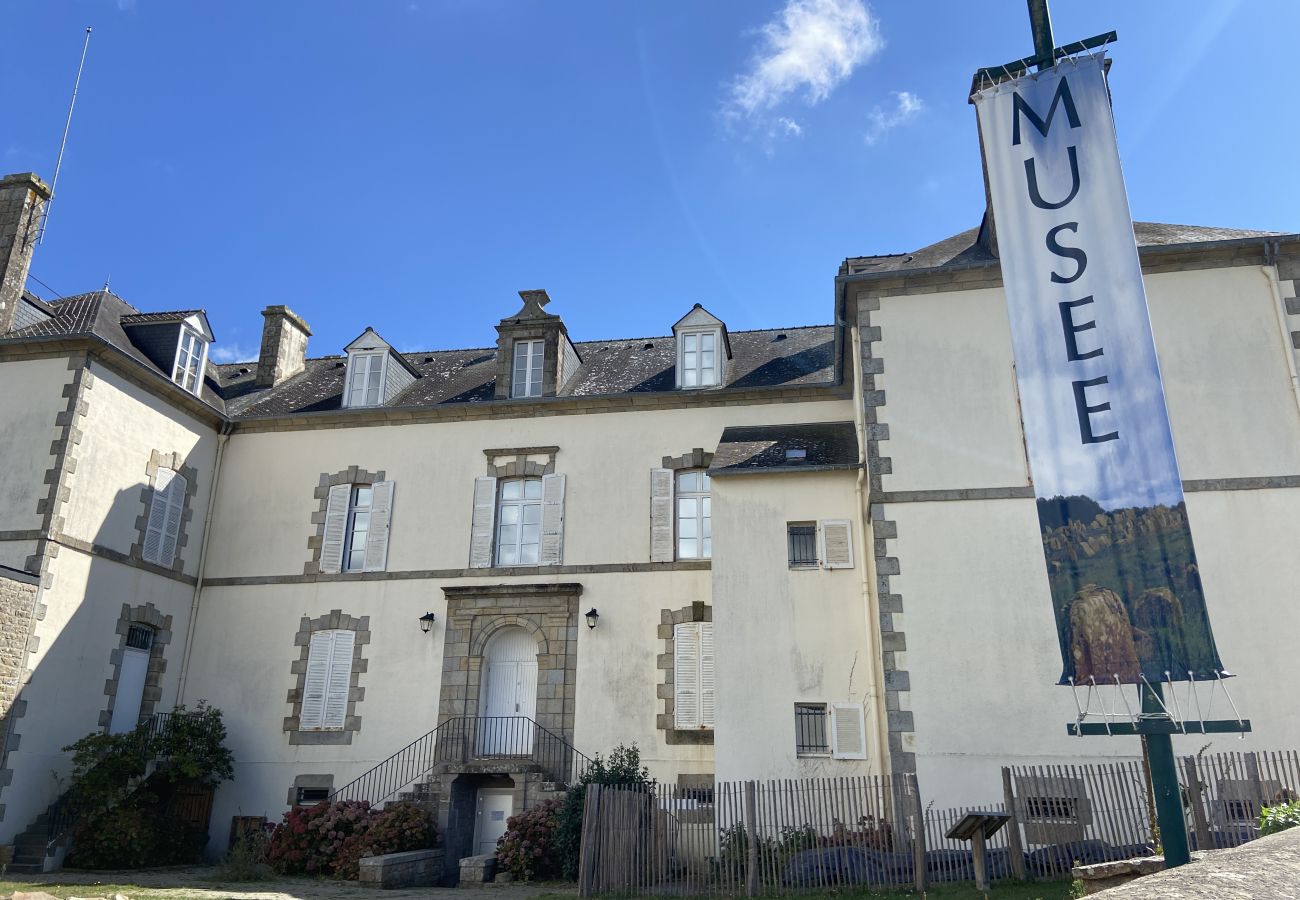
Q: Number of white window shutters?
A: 13